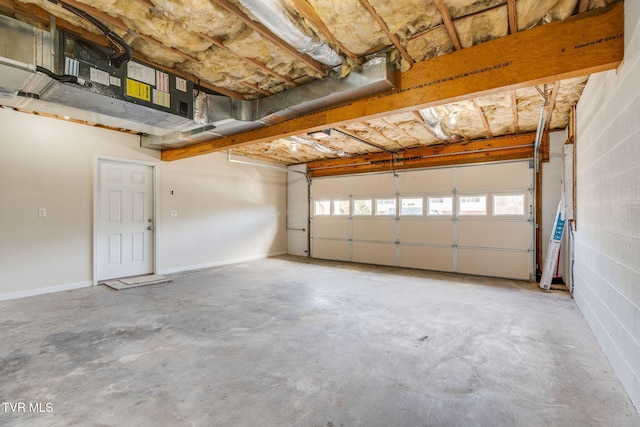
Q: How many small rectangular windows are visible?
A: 8